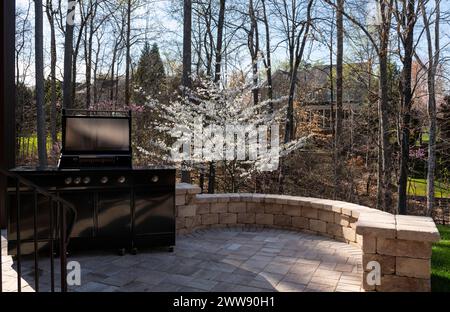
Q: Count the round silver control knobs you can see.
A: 6